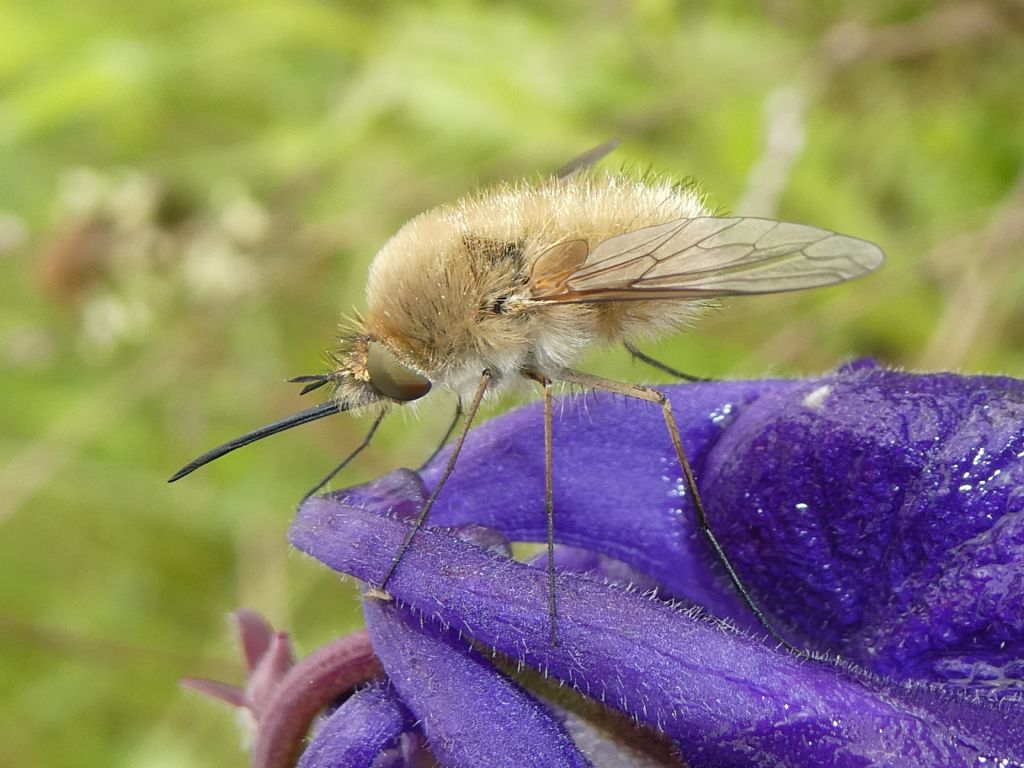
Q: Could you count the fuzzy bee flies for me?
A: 1